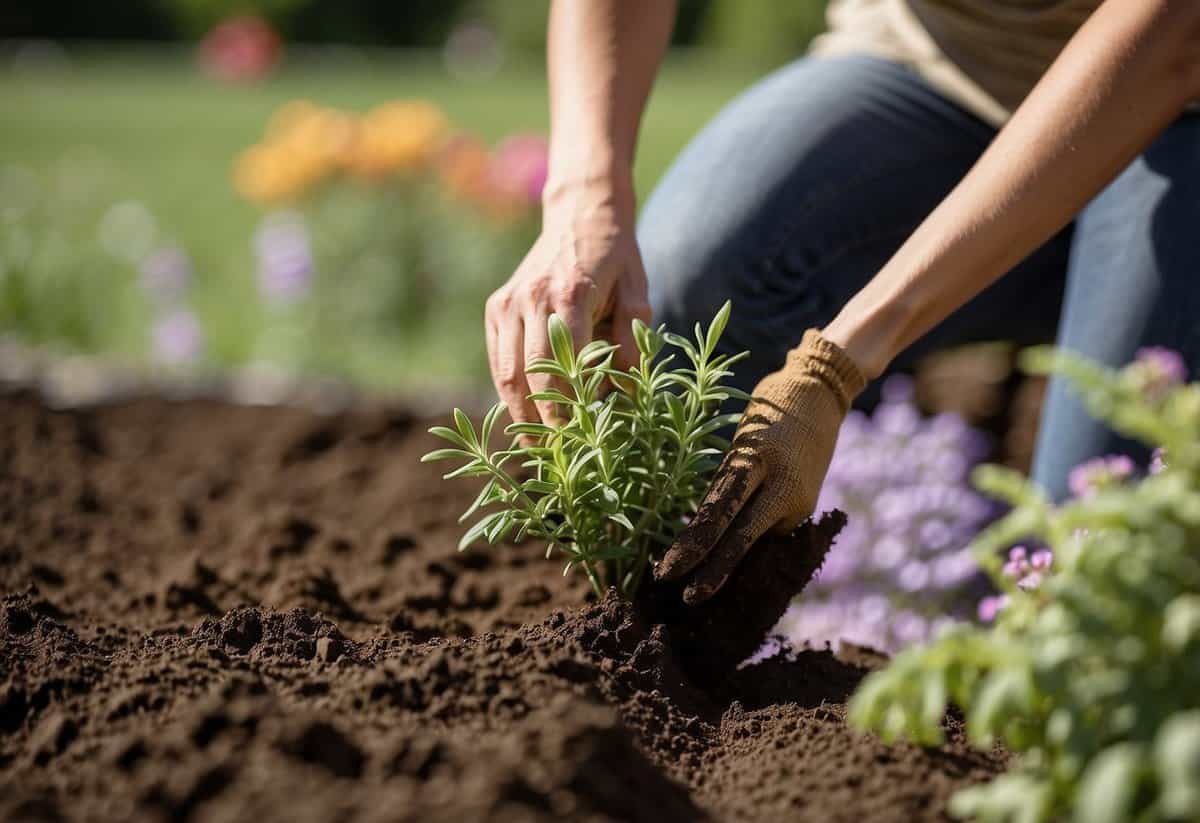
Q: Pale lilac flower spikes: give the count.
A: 3